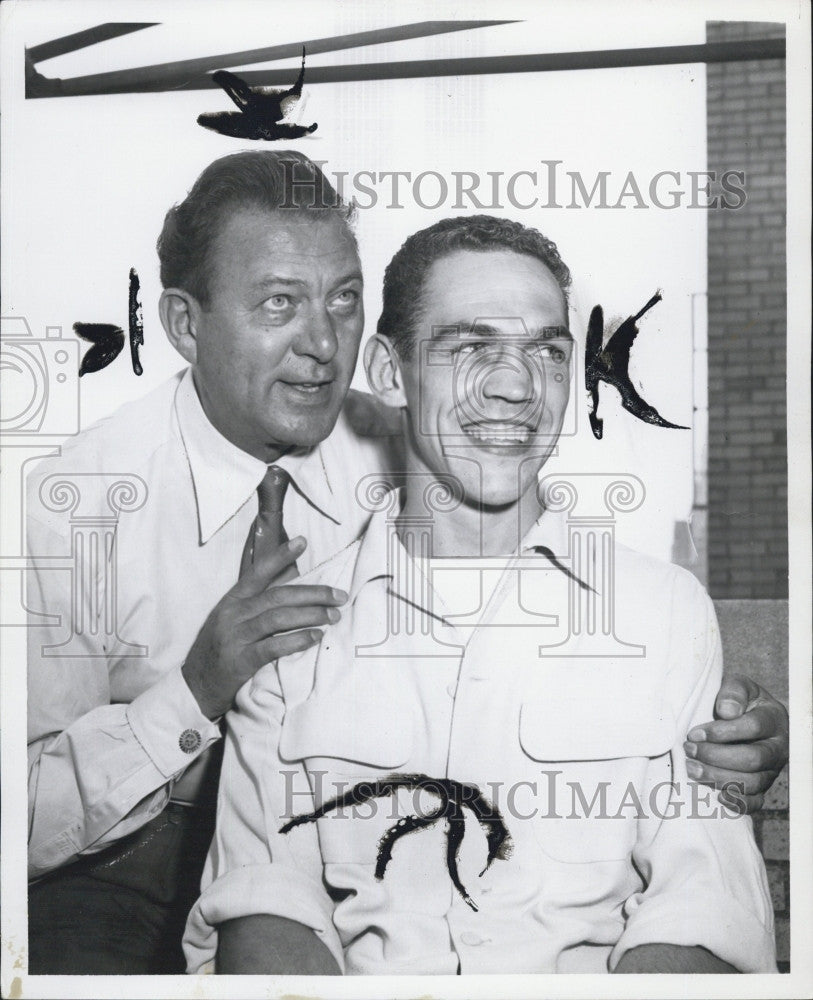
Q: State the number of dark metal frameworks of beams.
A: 1